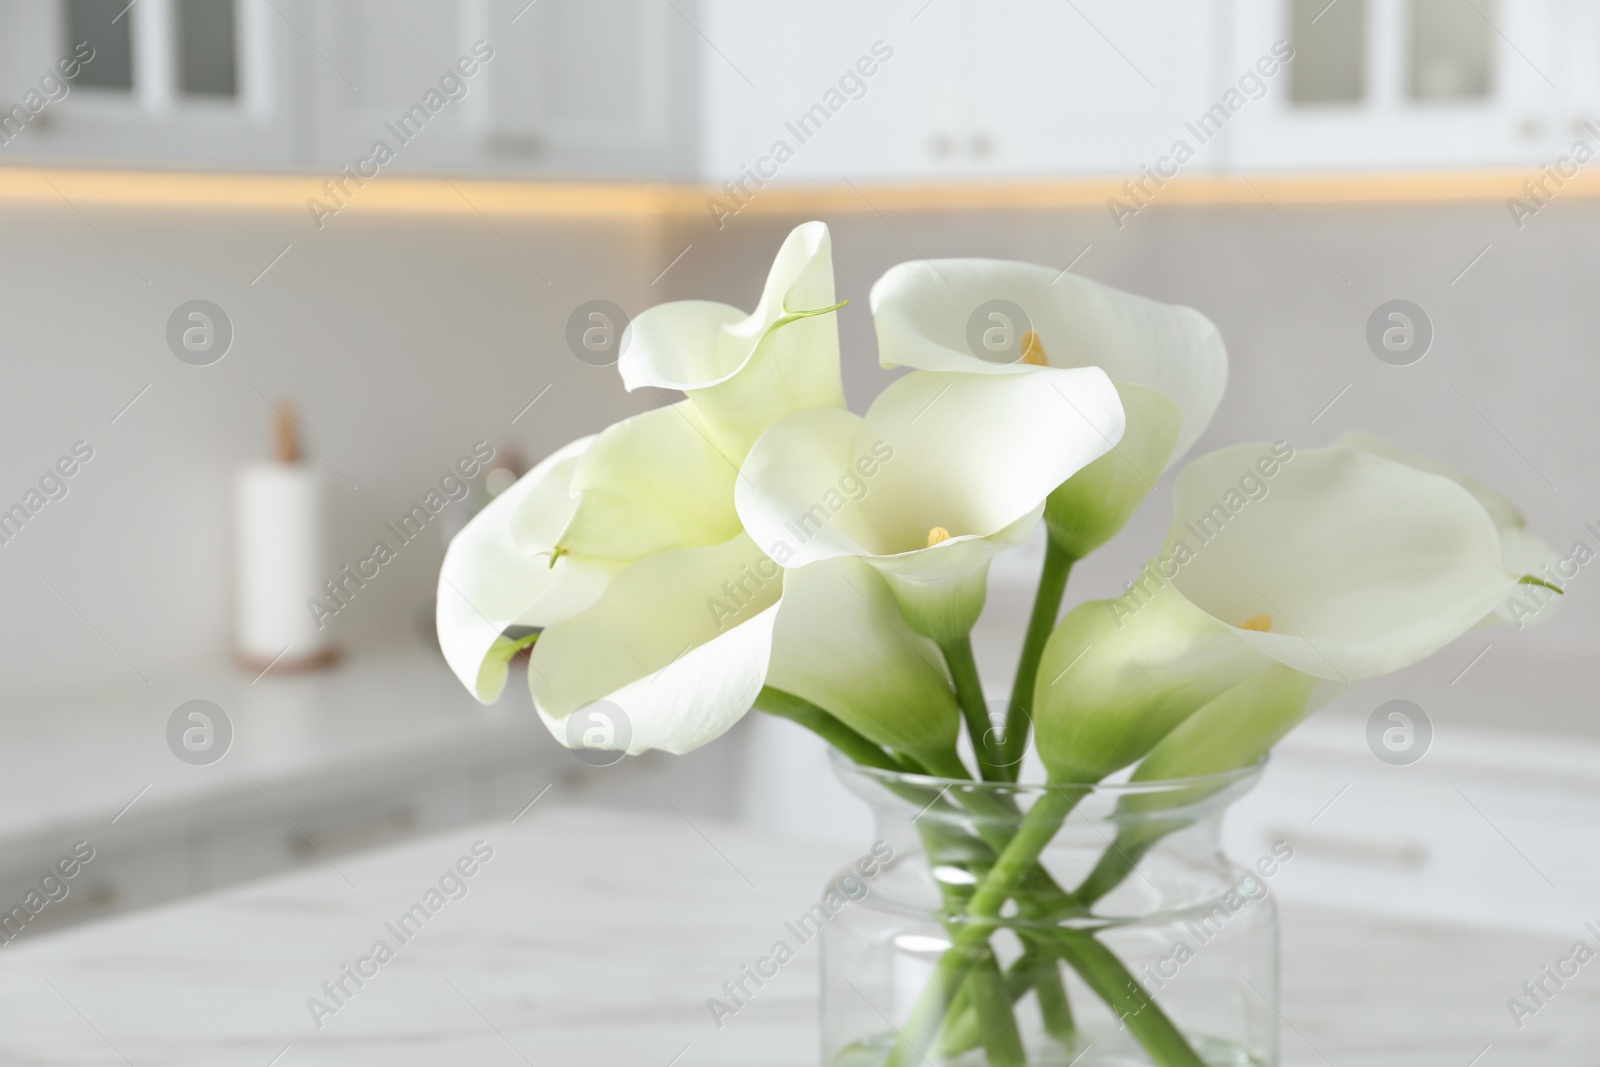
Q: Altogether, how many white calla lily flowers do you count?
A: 8